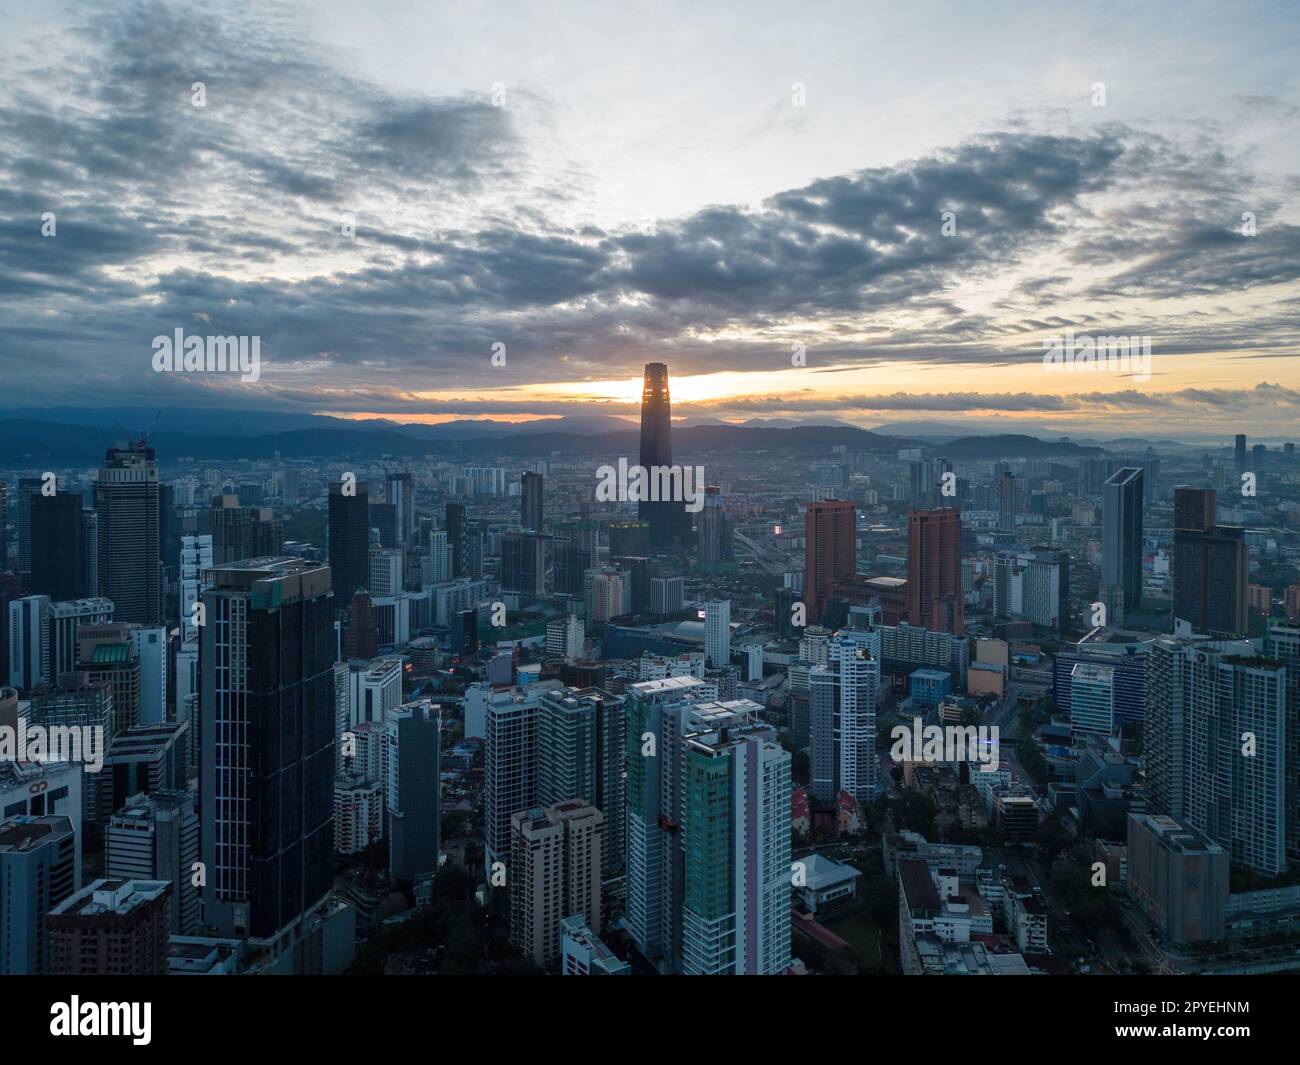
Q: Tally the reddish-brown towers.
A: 2